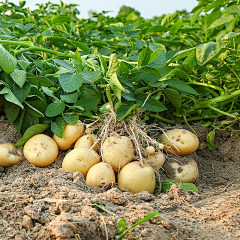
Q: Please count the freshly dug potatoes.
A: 11